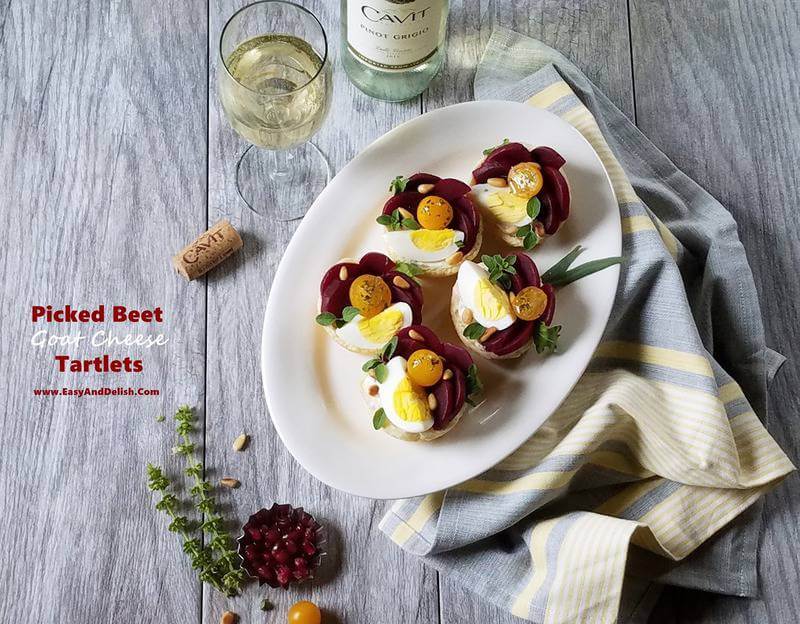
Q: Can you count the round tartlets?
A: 5